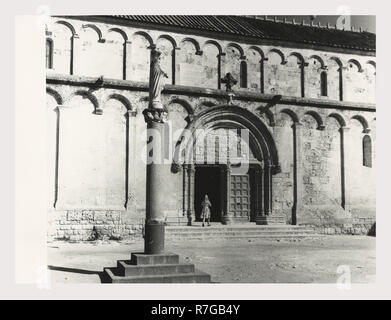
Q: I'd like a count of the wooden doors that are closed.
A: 1